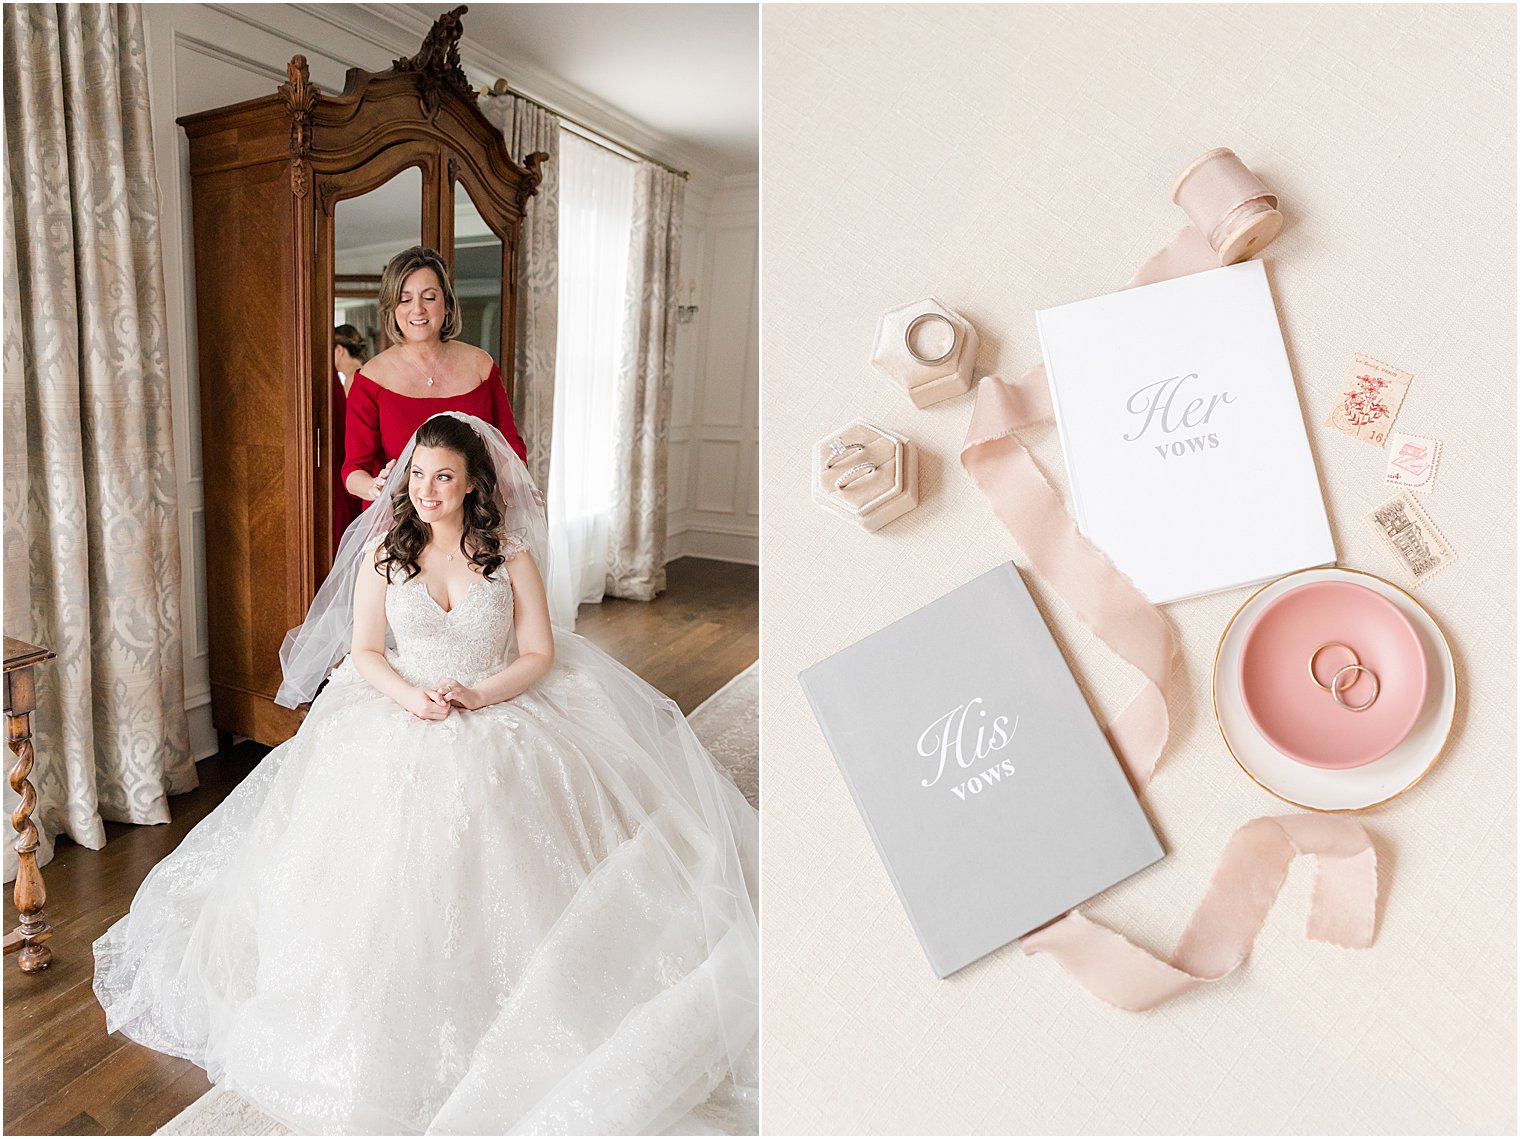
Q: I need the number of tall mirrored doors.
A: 2